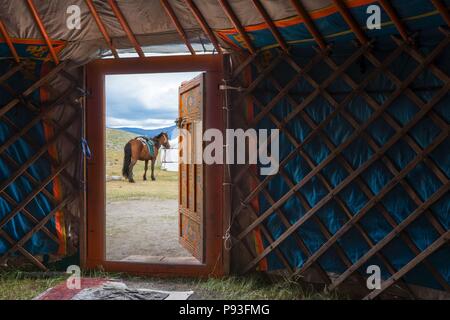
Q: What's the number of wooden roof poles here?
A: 12